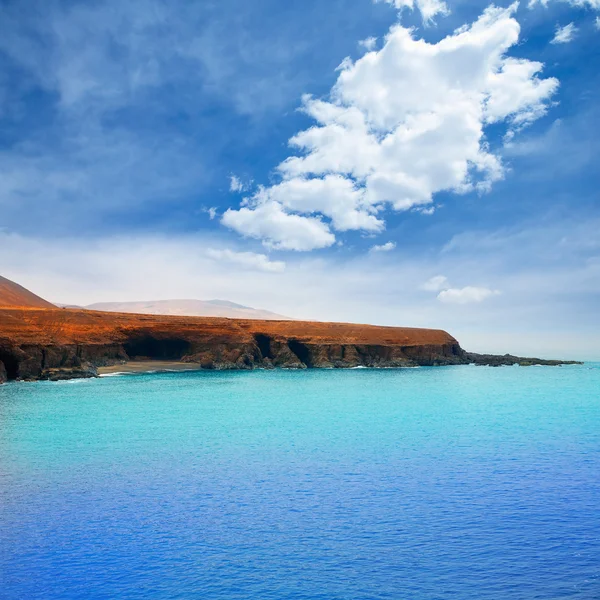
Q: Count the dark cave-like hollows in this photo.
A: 4